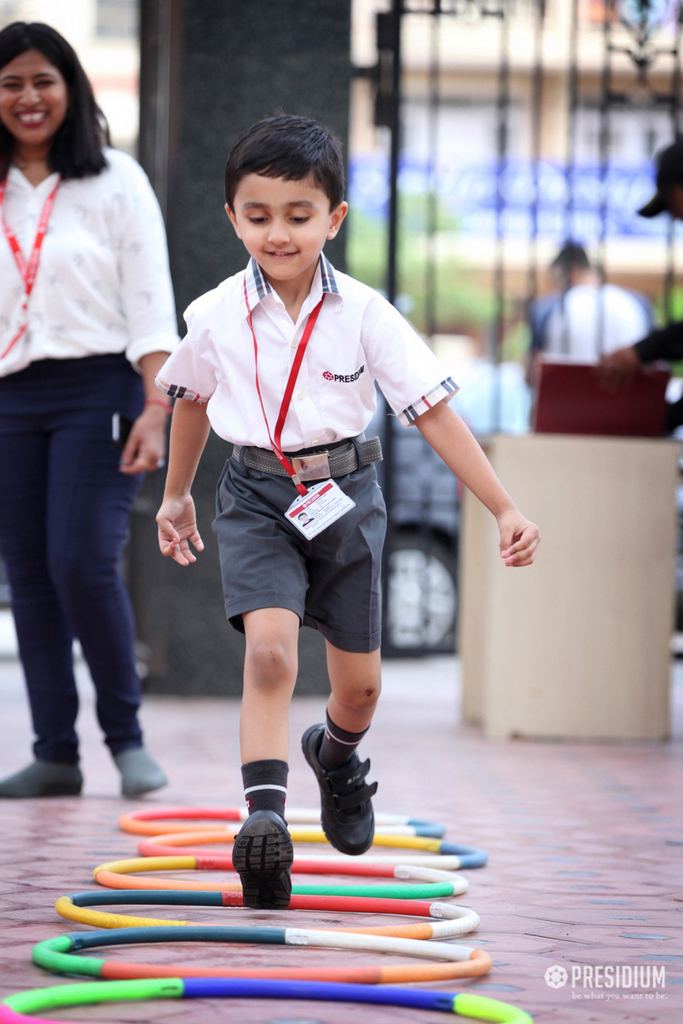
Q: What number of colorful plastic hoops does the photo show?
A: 6